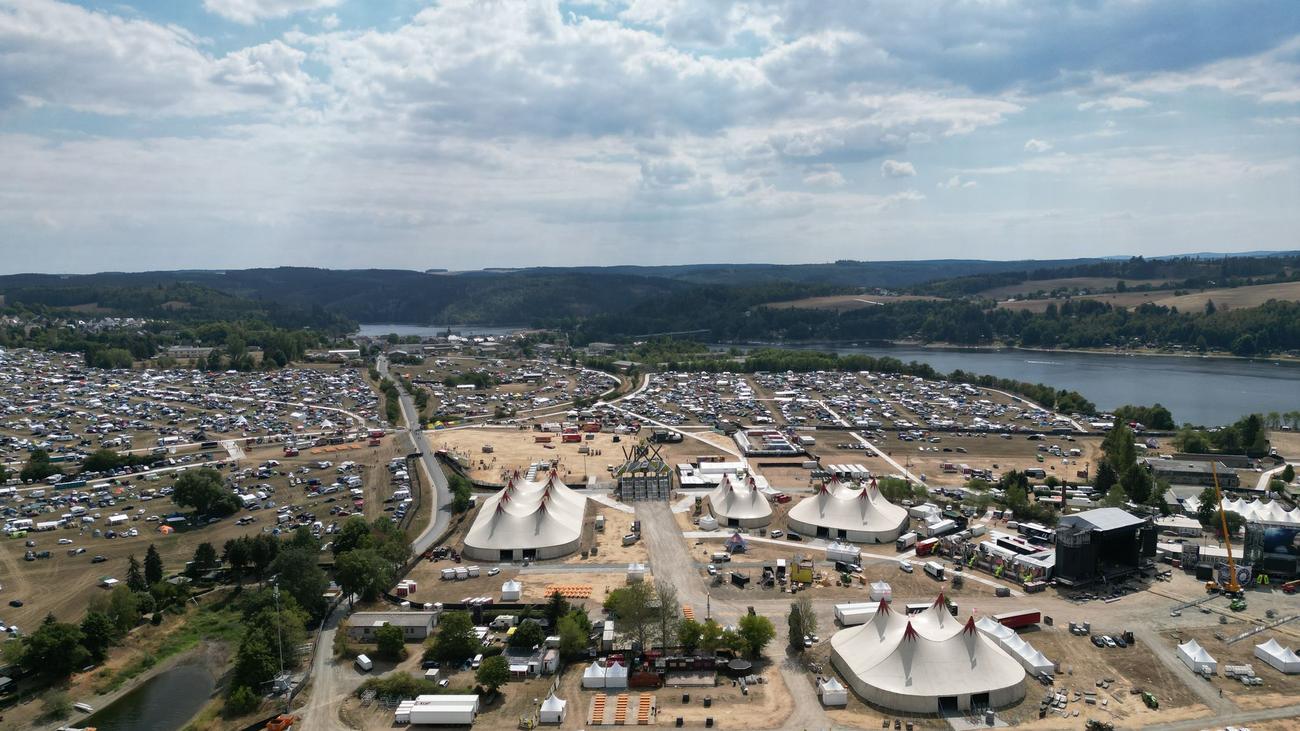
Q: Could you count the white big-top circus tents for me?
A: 4